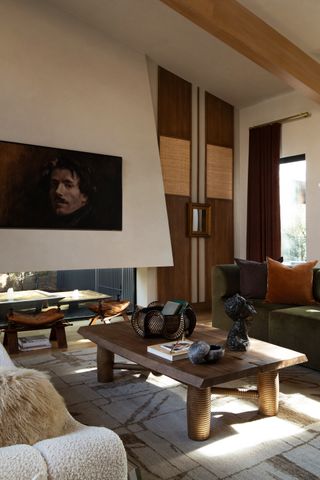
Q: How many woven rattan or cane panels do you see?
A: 2